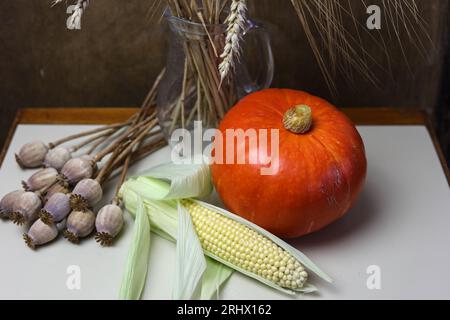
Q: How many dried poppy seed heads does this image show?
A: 12